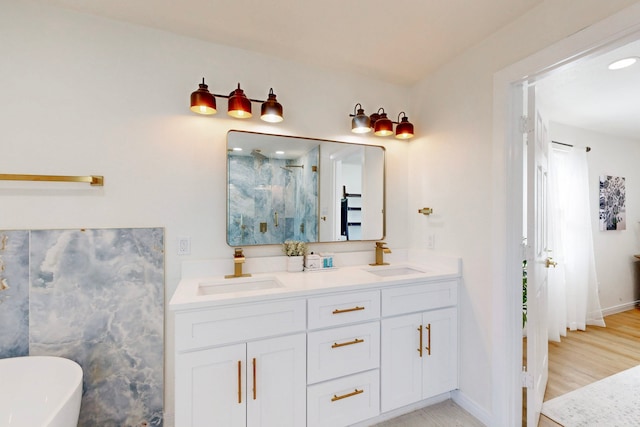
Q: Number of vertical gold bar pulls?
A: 4